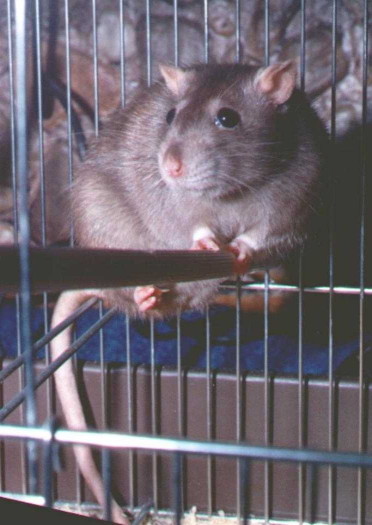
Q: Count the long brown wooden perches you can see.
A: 1